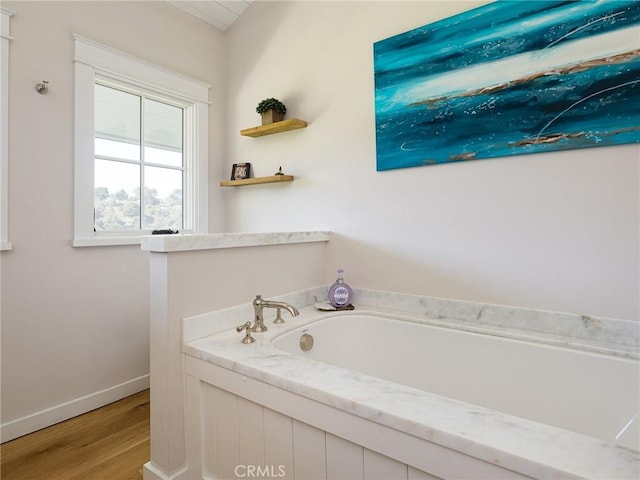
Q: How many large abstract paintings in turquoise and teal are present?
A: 1